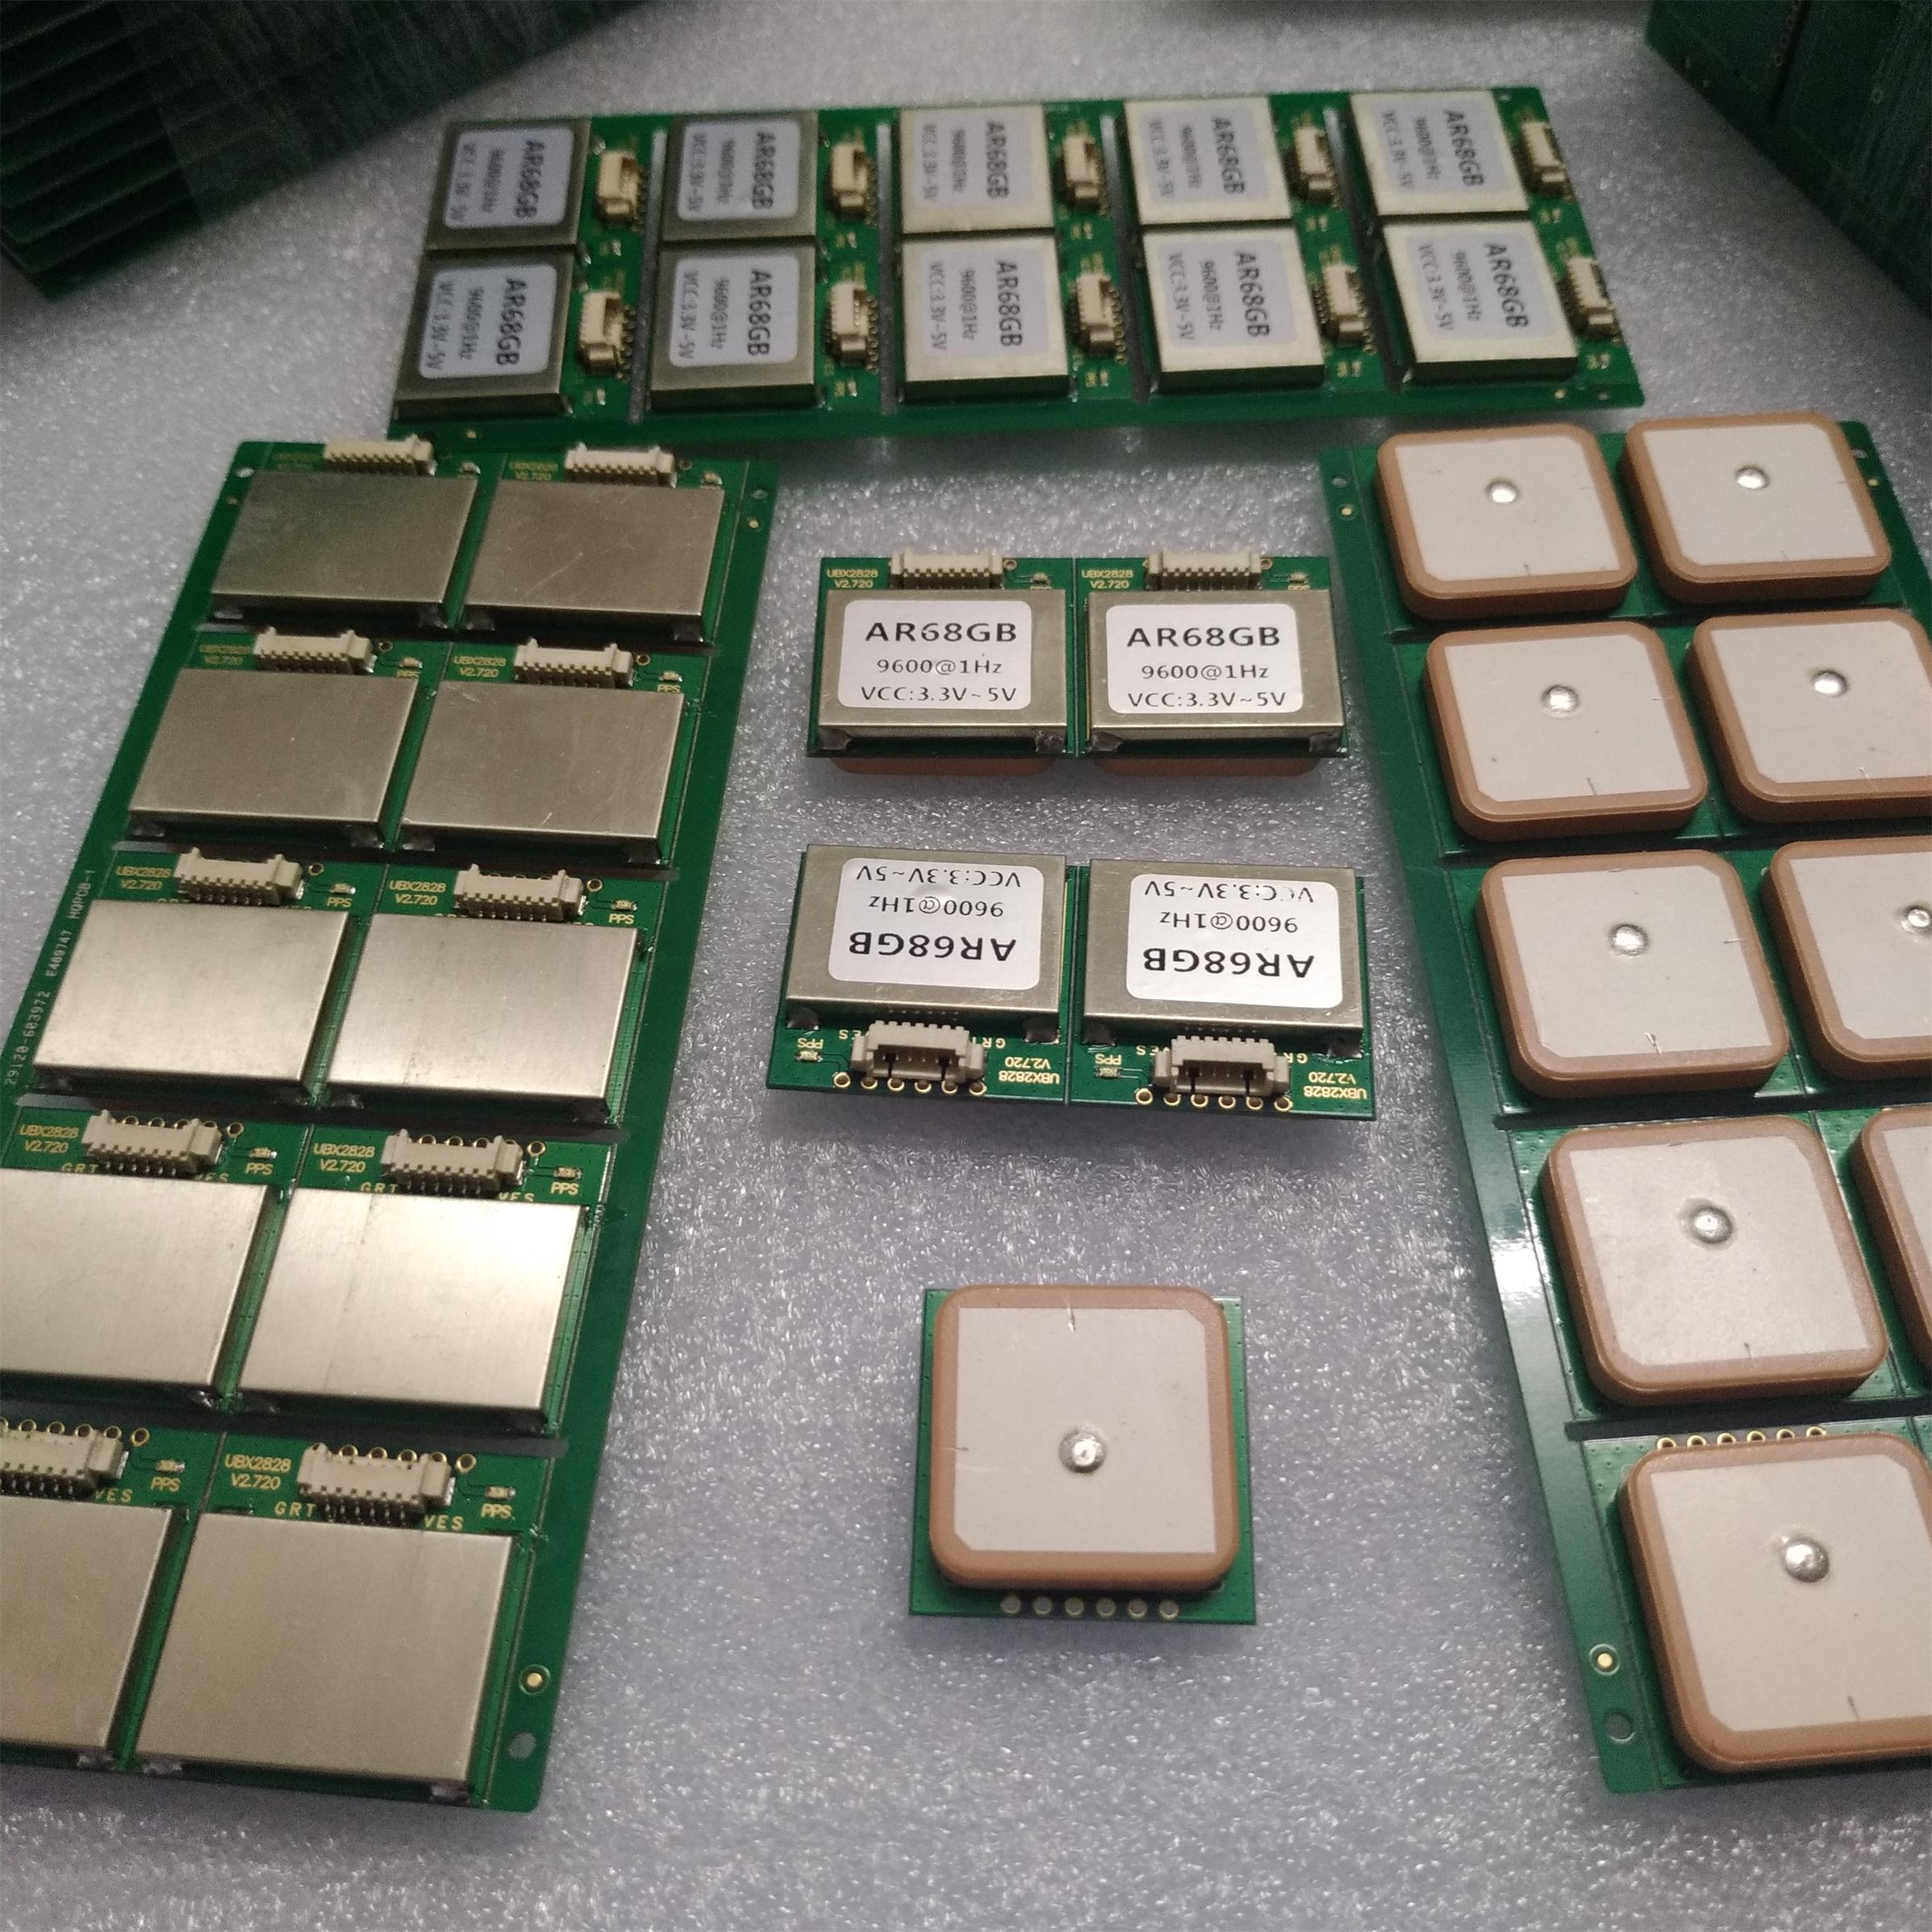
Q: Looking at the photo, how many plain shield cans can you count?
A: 10